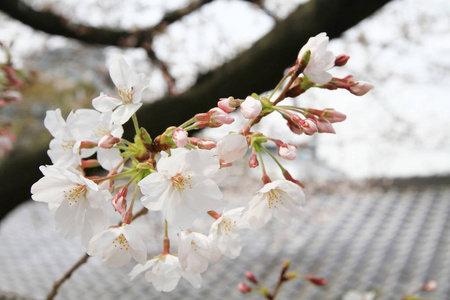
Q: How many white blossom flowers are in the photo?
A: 11